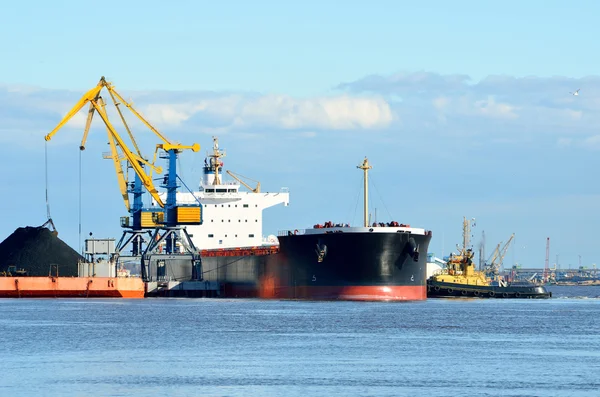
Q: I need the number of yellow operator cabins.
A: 2